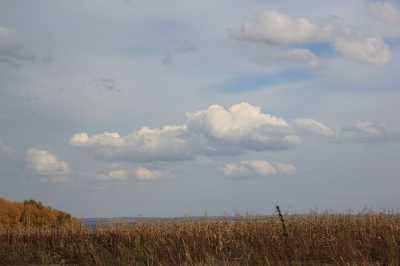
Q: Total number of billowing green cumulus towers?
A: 0